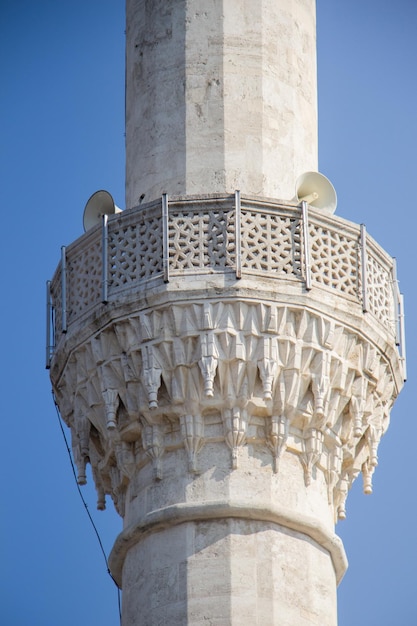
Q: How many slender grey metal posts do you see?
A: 9